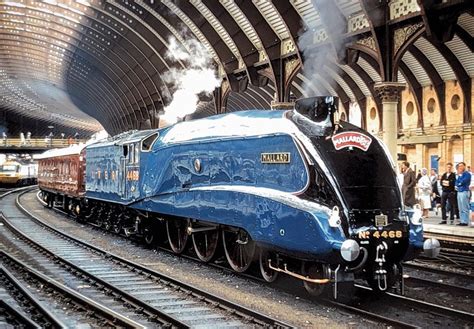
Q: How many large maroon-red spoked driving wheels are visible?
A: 3